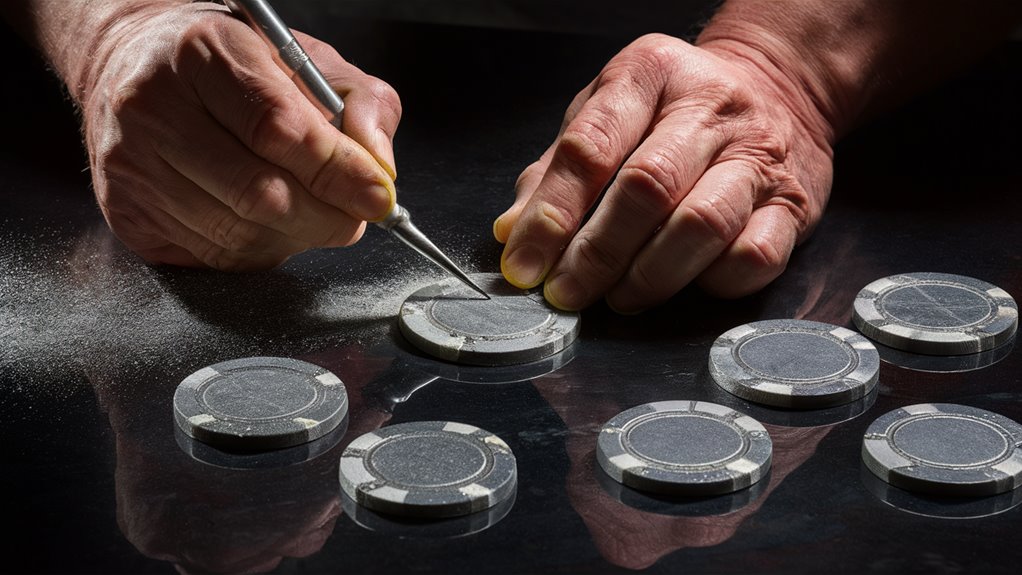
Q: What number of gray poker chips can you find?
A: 7